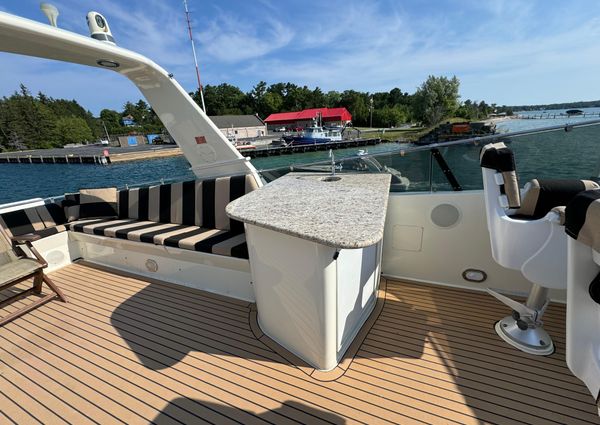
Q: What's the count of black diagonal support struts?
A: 1